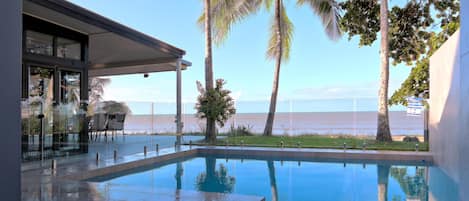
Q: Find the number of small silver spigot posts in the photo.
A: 14